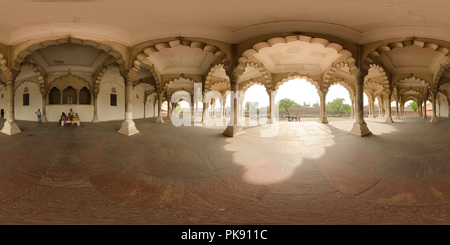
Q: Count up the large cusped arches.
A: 4